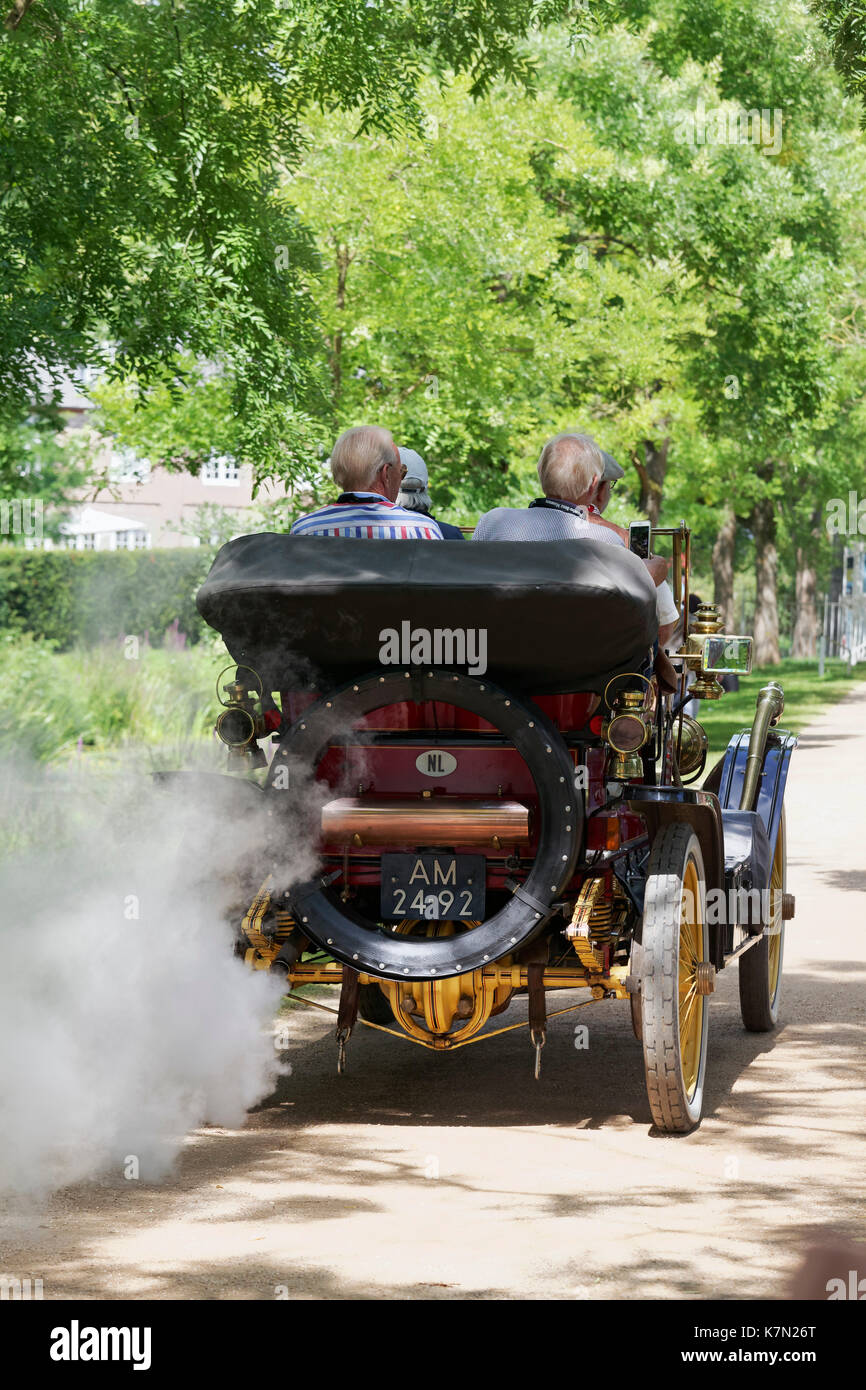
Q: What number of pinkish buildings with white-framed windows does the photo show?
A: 1